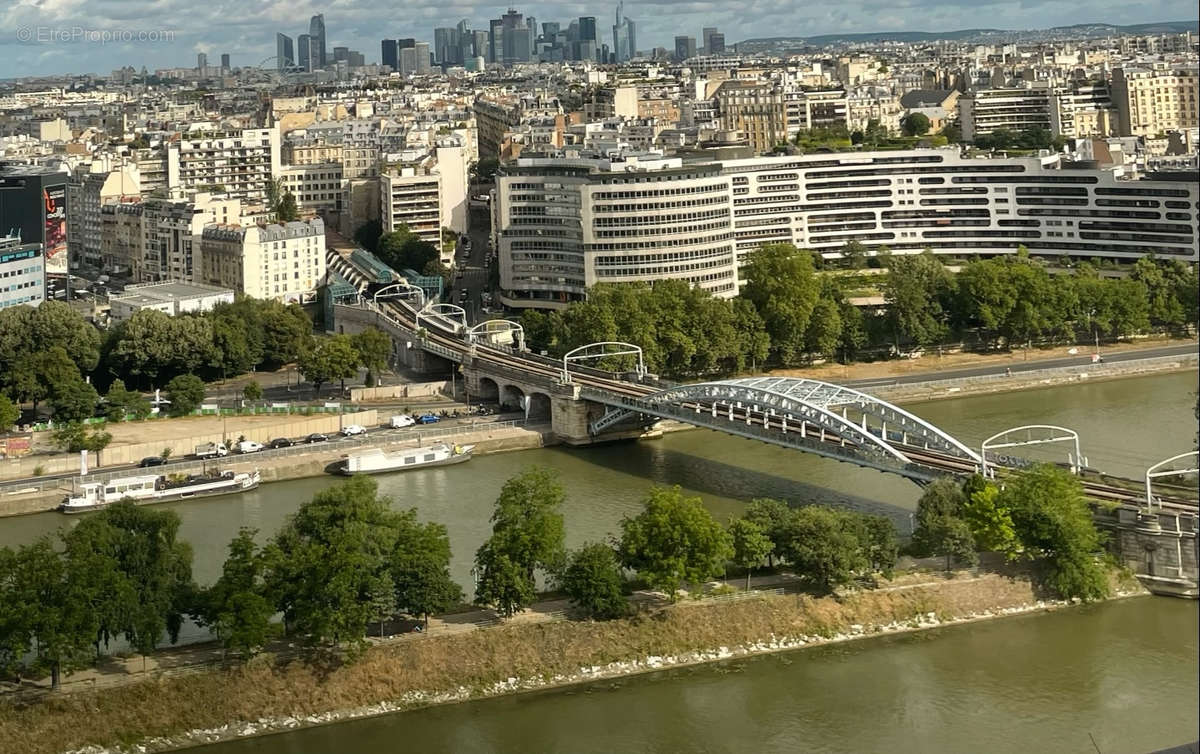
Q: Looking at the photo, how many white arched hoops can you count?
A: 6